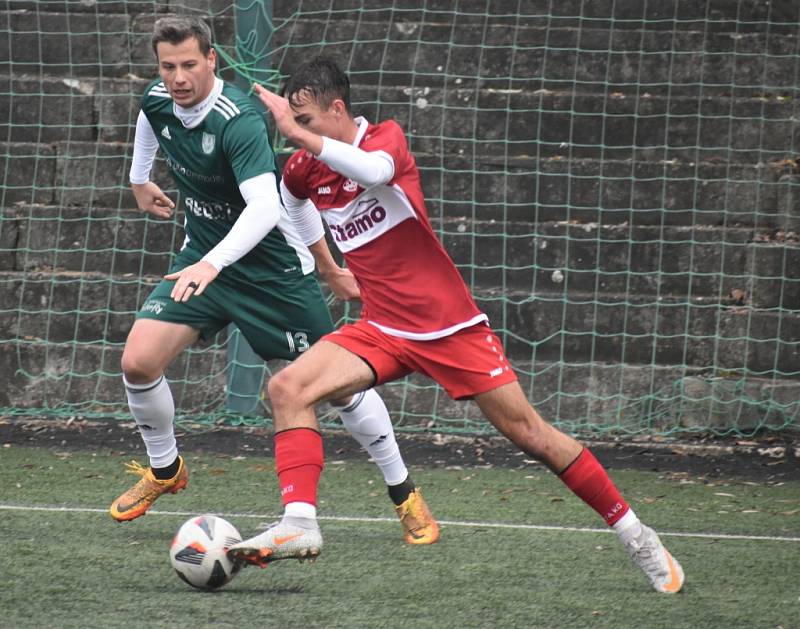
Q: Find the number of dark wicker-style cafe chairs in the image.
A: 0